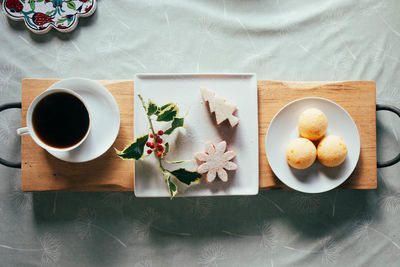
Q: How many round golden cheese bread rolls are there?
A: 3